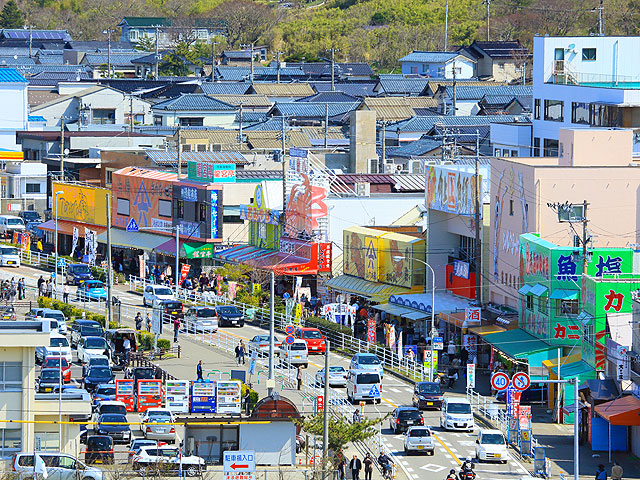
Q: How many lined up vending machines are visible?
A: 5